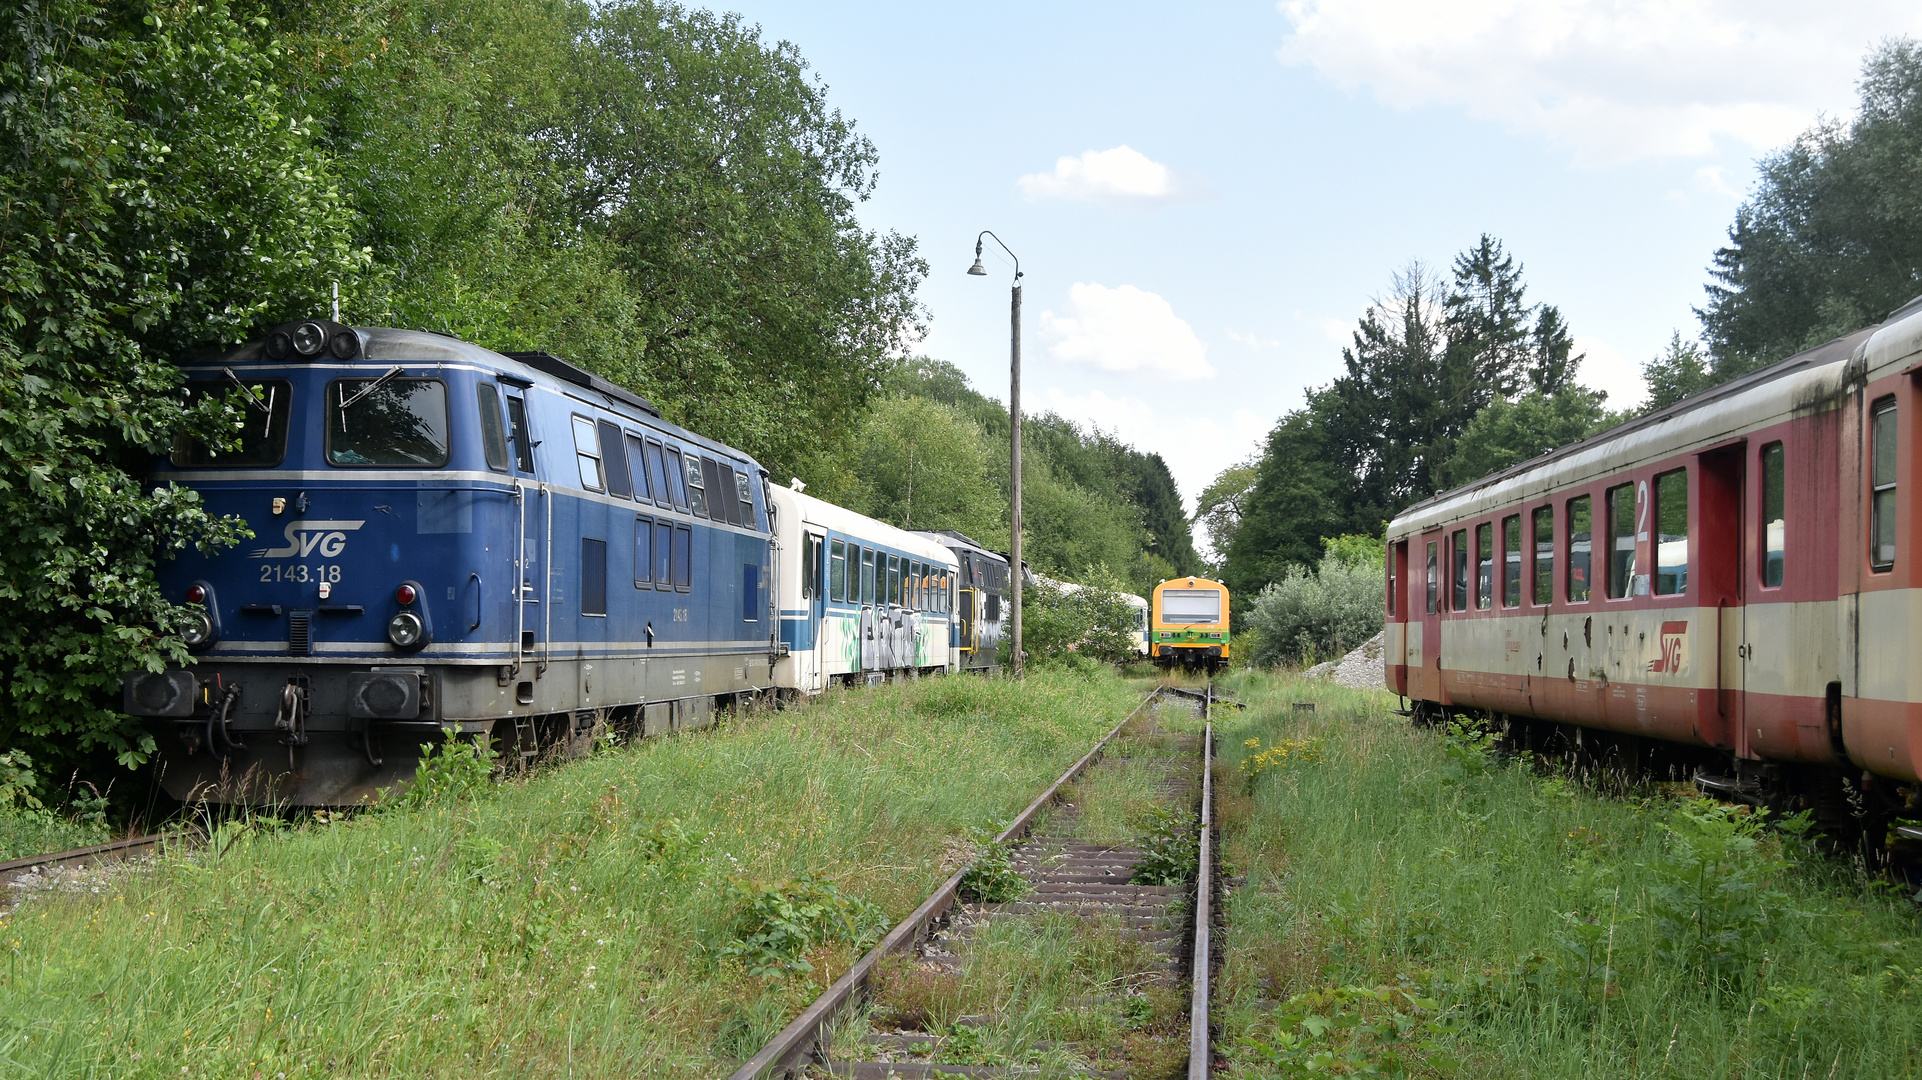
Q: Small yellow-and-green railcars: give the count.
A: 1